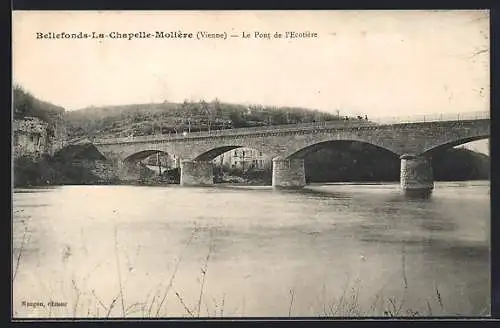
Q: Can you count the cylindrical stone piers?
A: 3